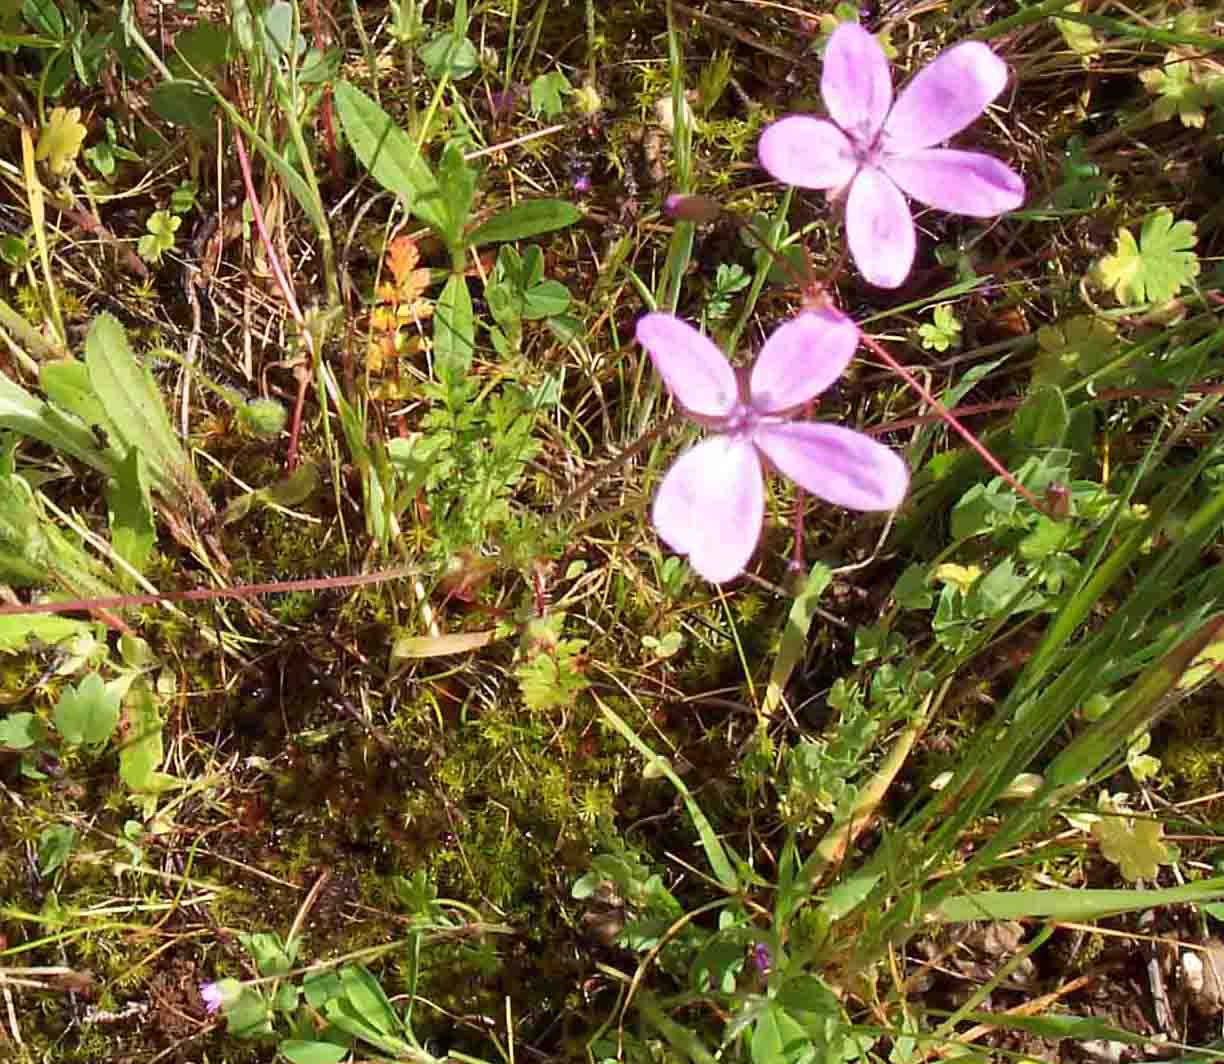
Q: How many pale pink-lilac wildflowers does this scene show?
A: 2